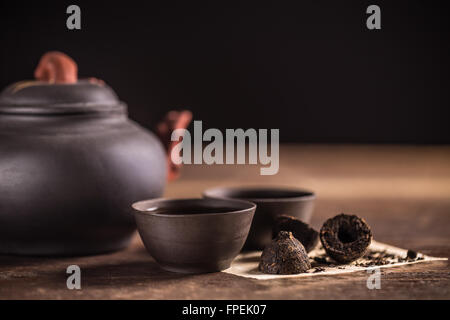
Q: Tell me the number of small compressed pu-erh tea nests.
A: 3